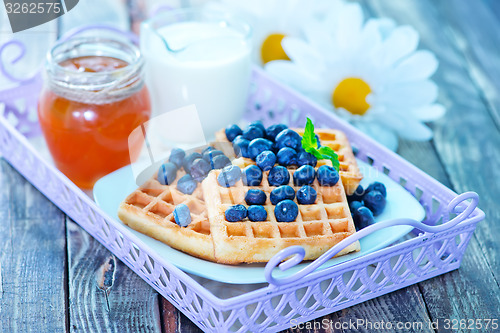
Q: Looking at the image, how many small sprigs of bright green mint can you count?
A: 1